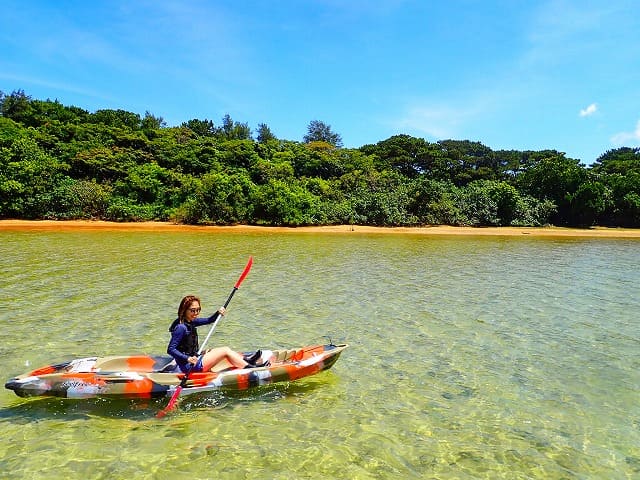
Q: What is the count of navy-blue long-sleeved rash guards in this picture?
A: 1